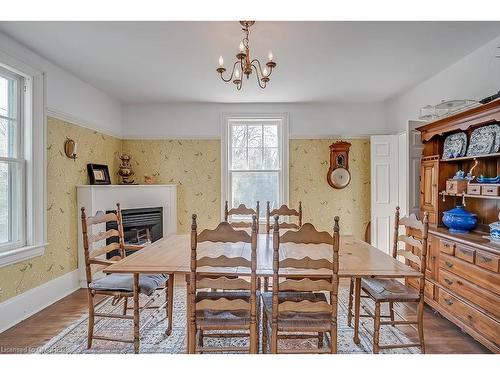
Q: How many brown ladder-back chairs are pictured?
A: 6